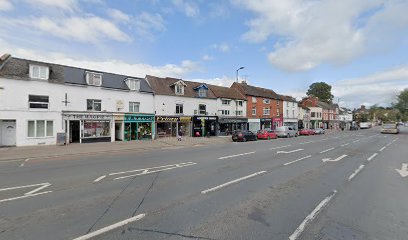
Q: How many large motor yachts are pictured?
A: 0